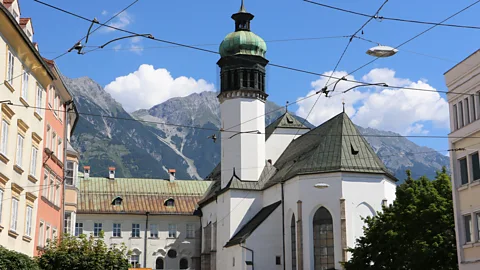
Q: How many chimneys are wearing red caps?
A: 3